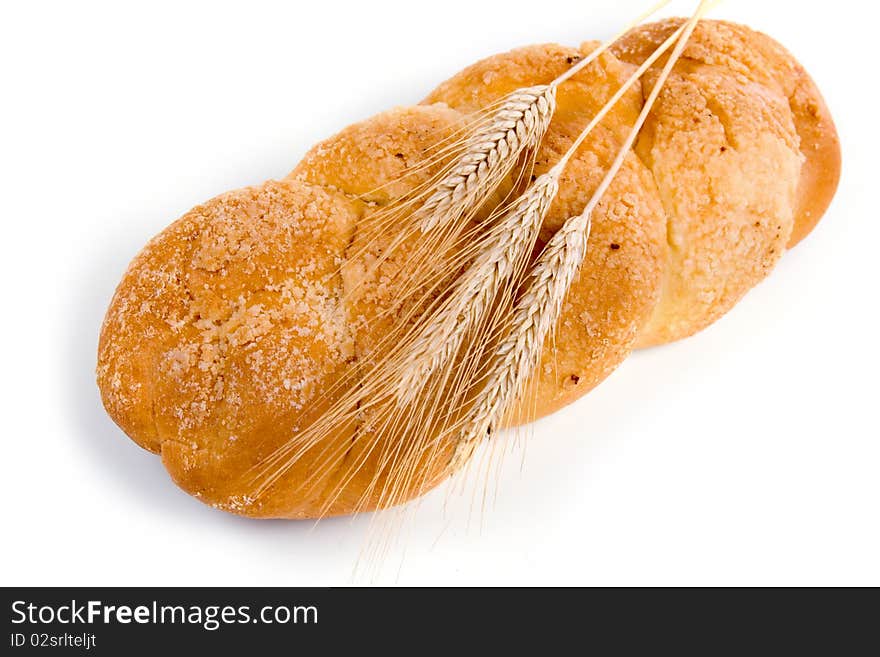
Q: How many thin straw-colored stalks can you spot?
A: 3